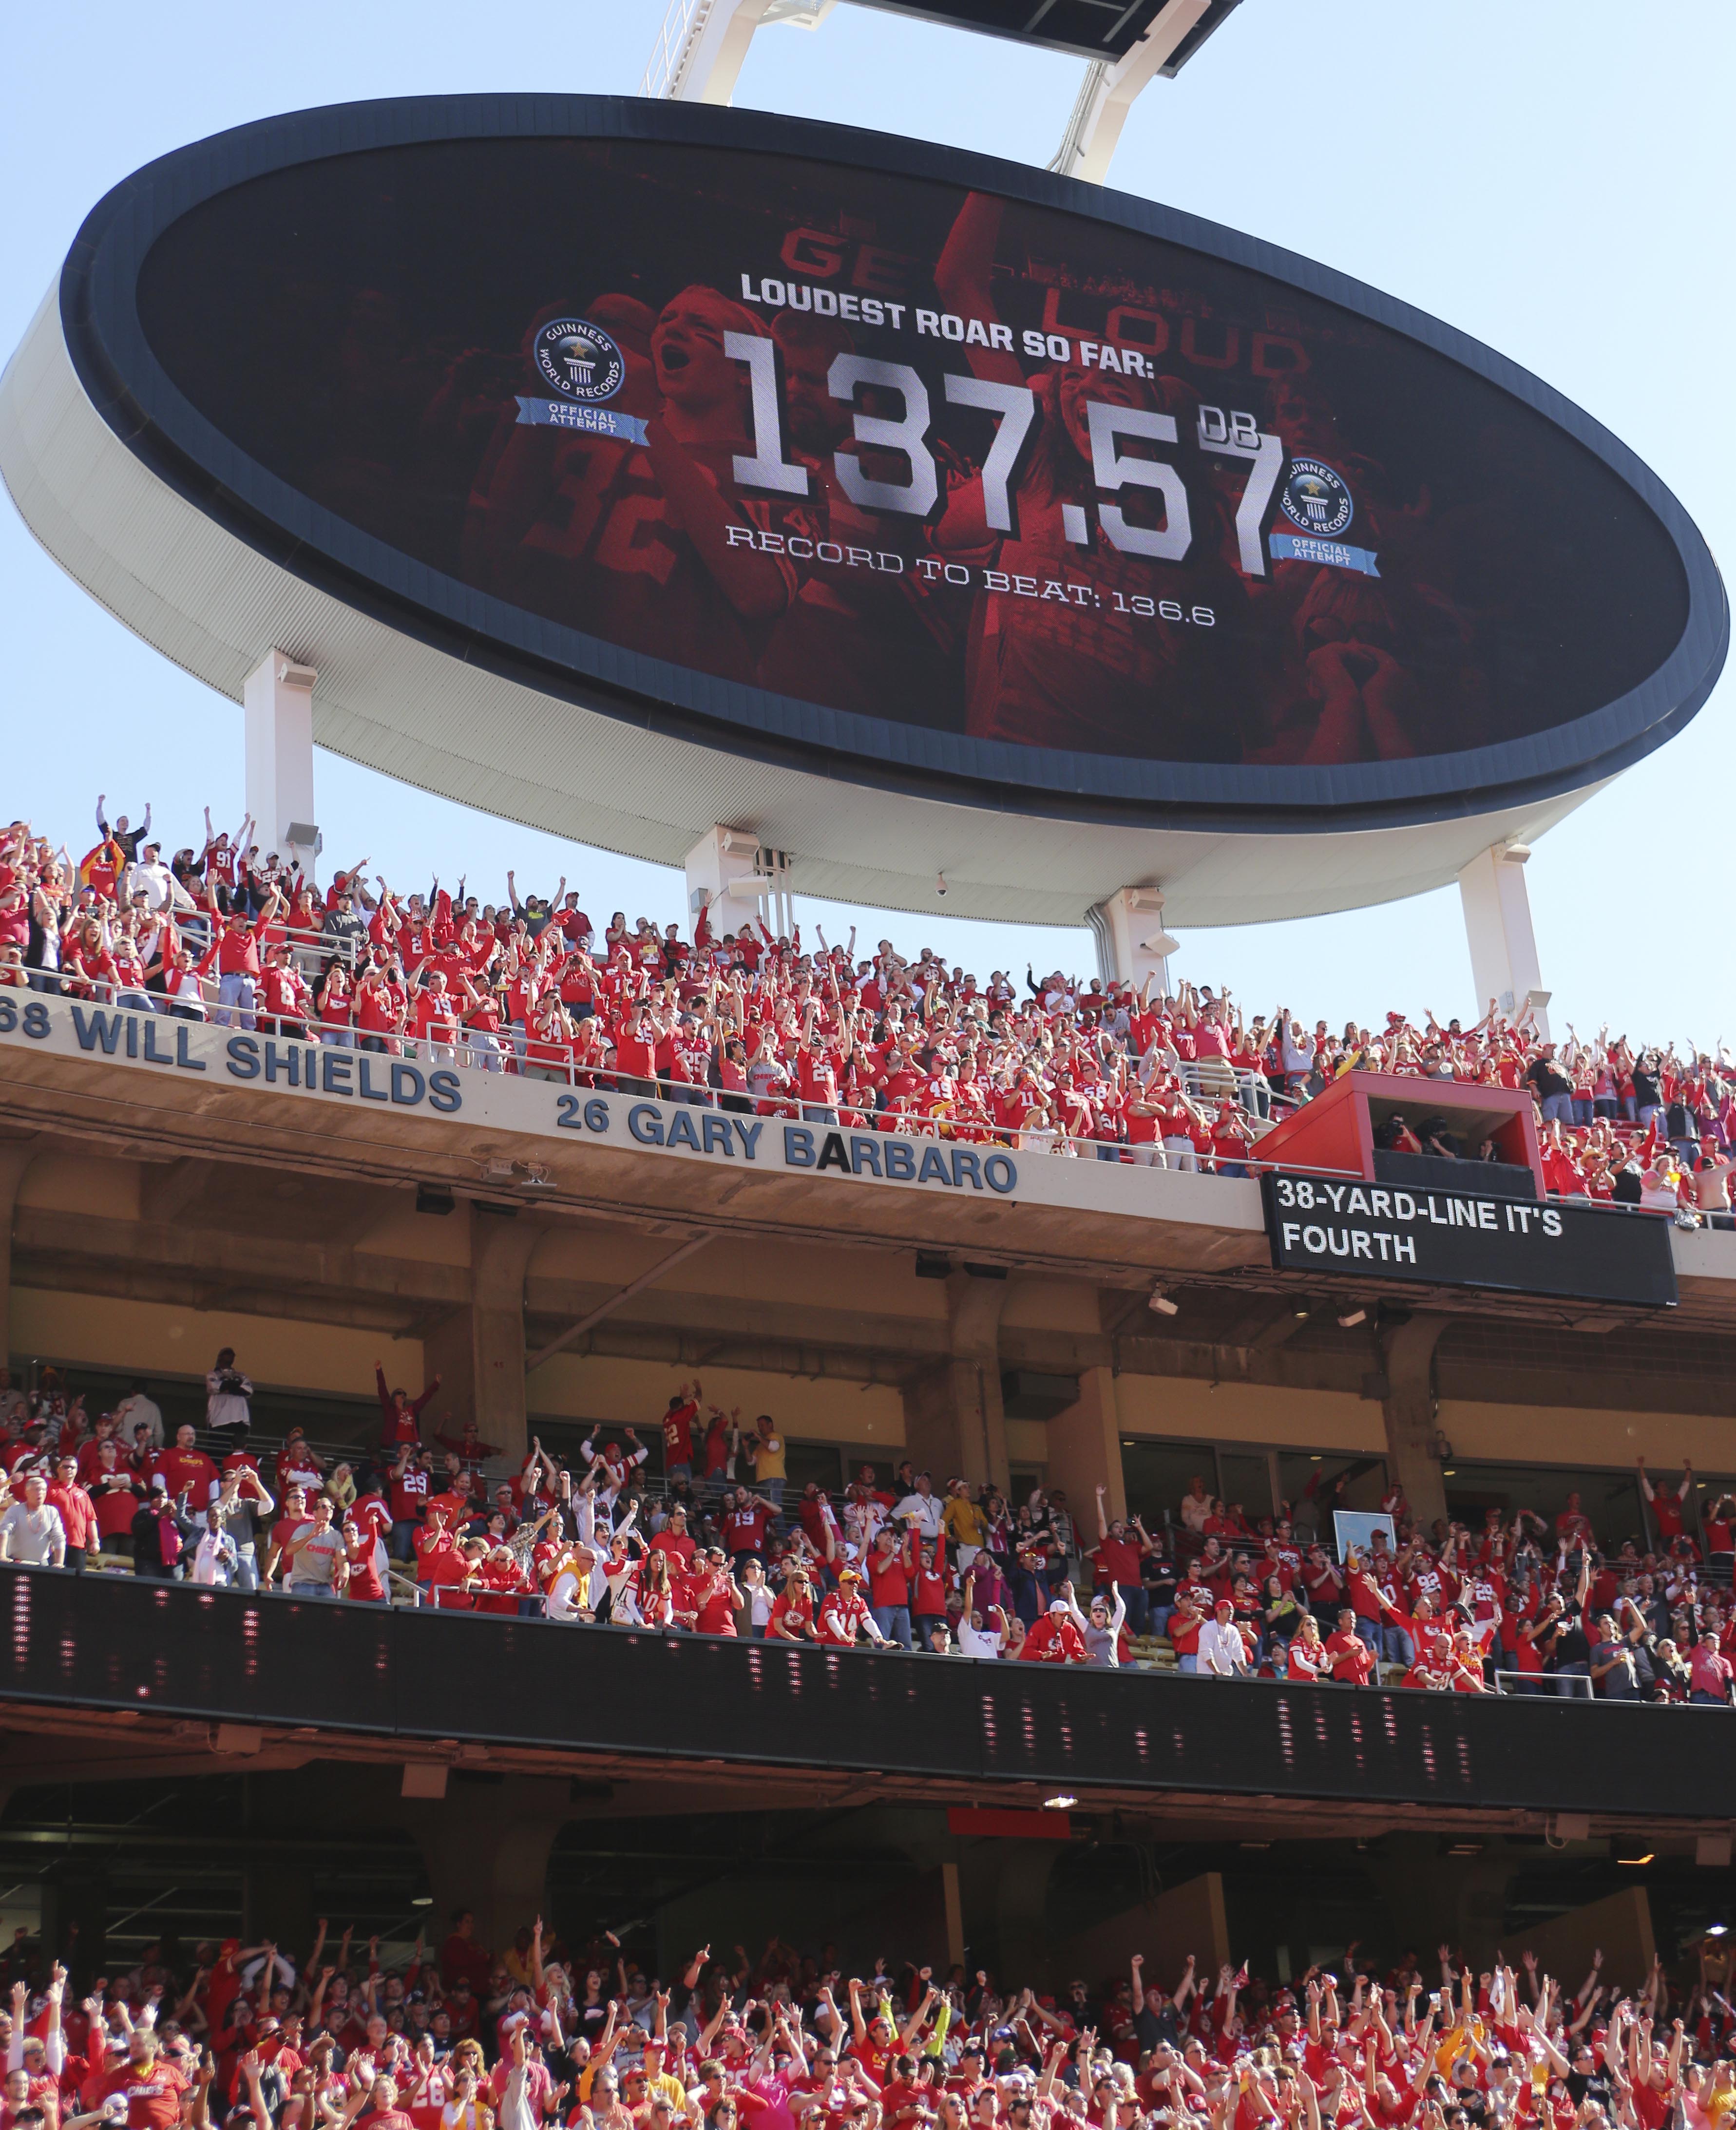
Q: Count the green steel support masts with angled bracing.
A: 0